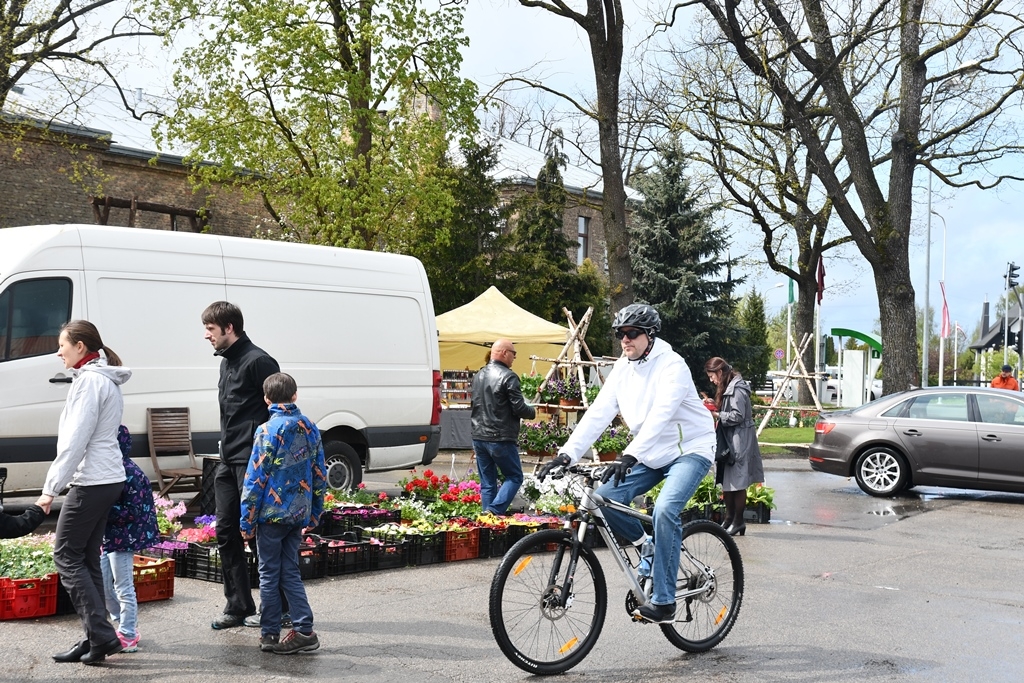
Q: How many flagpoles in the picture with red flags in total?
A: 3